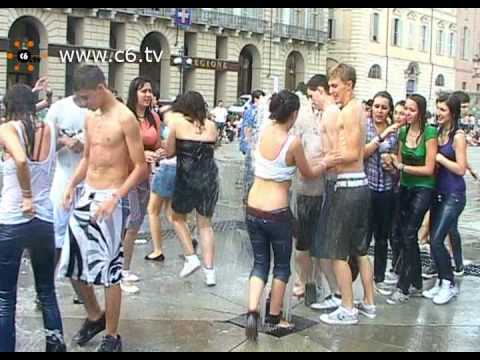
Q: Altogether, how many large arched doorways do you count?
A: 4